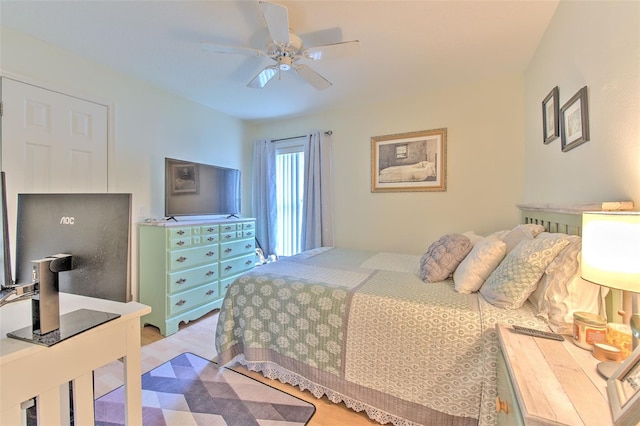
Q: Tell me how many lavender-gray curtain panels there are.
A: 2